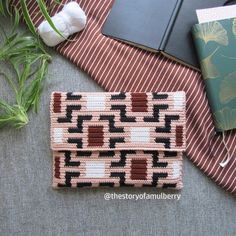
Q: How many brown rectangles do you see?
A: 6